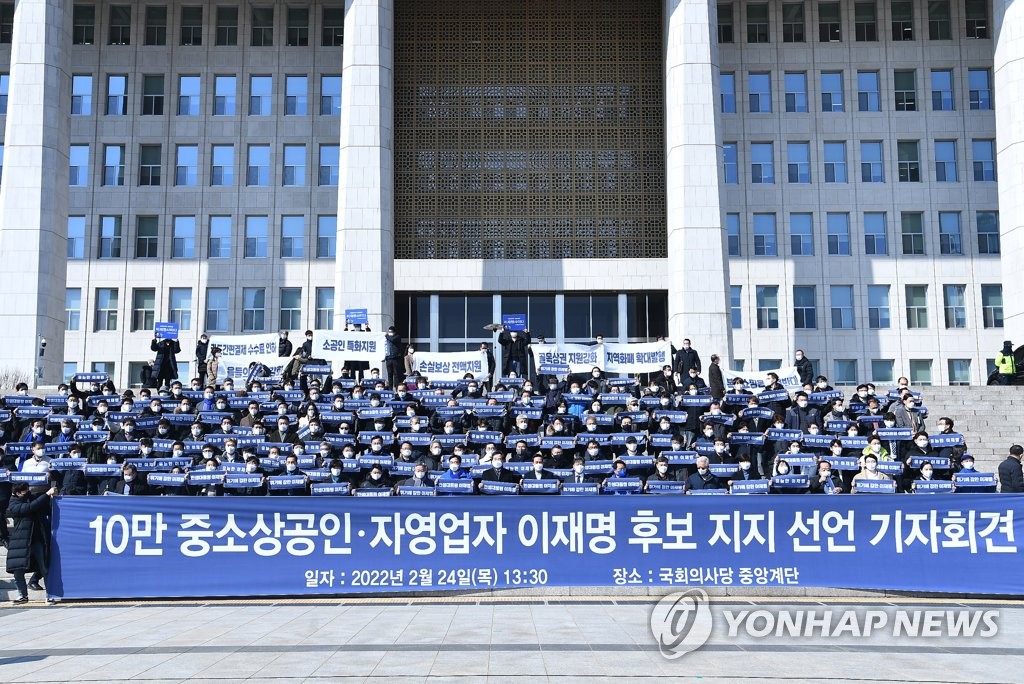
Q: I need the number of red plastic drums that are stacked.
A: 0